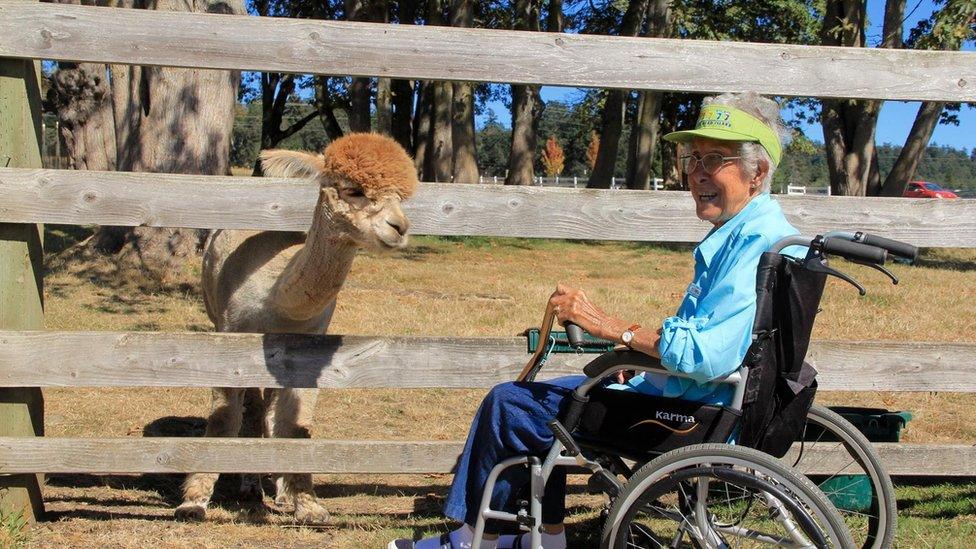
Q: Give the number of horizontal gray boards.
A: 4